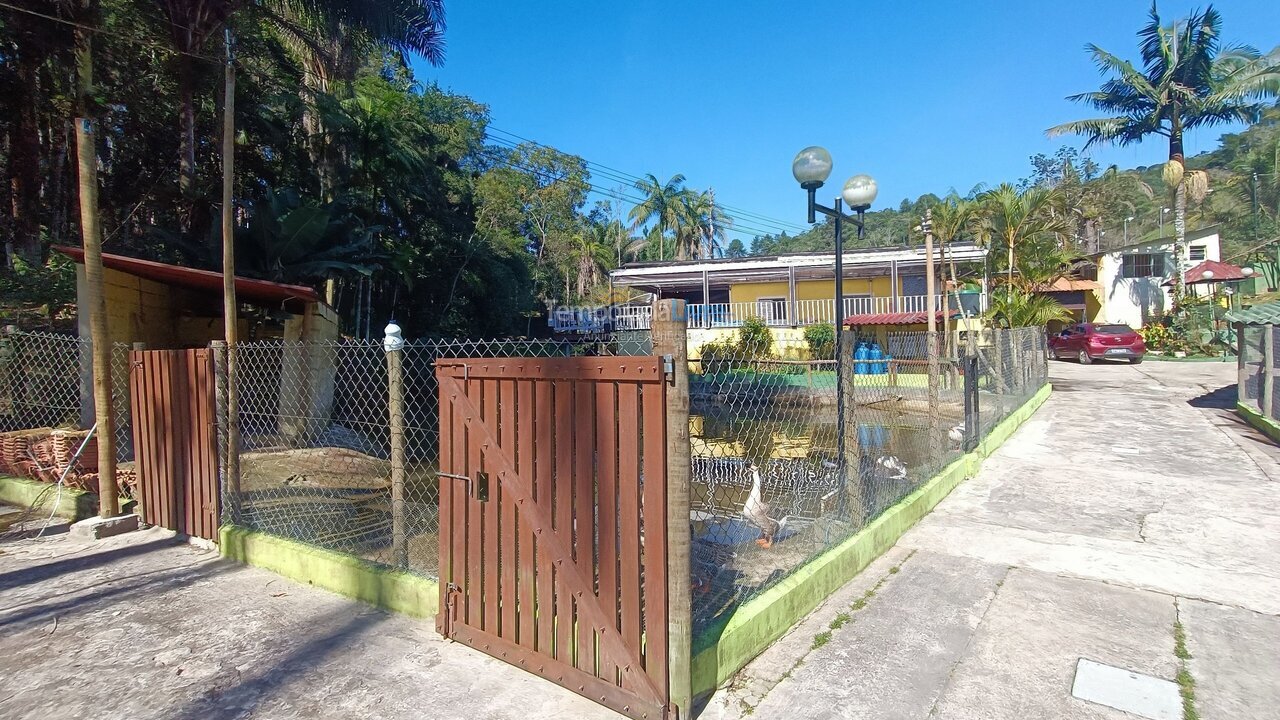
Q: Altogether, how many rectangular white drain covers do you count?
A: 1